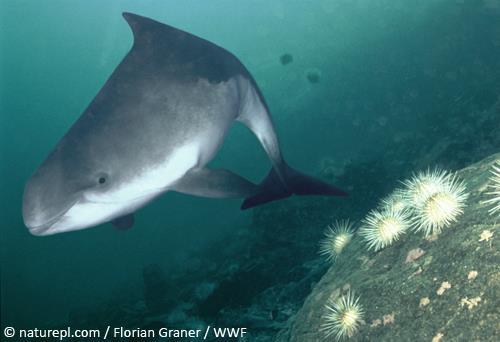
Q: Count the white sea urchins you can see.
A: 7